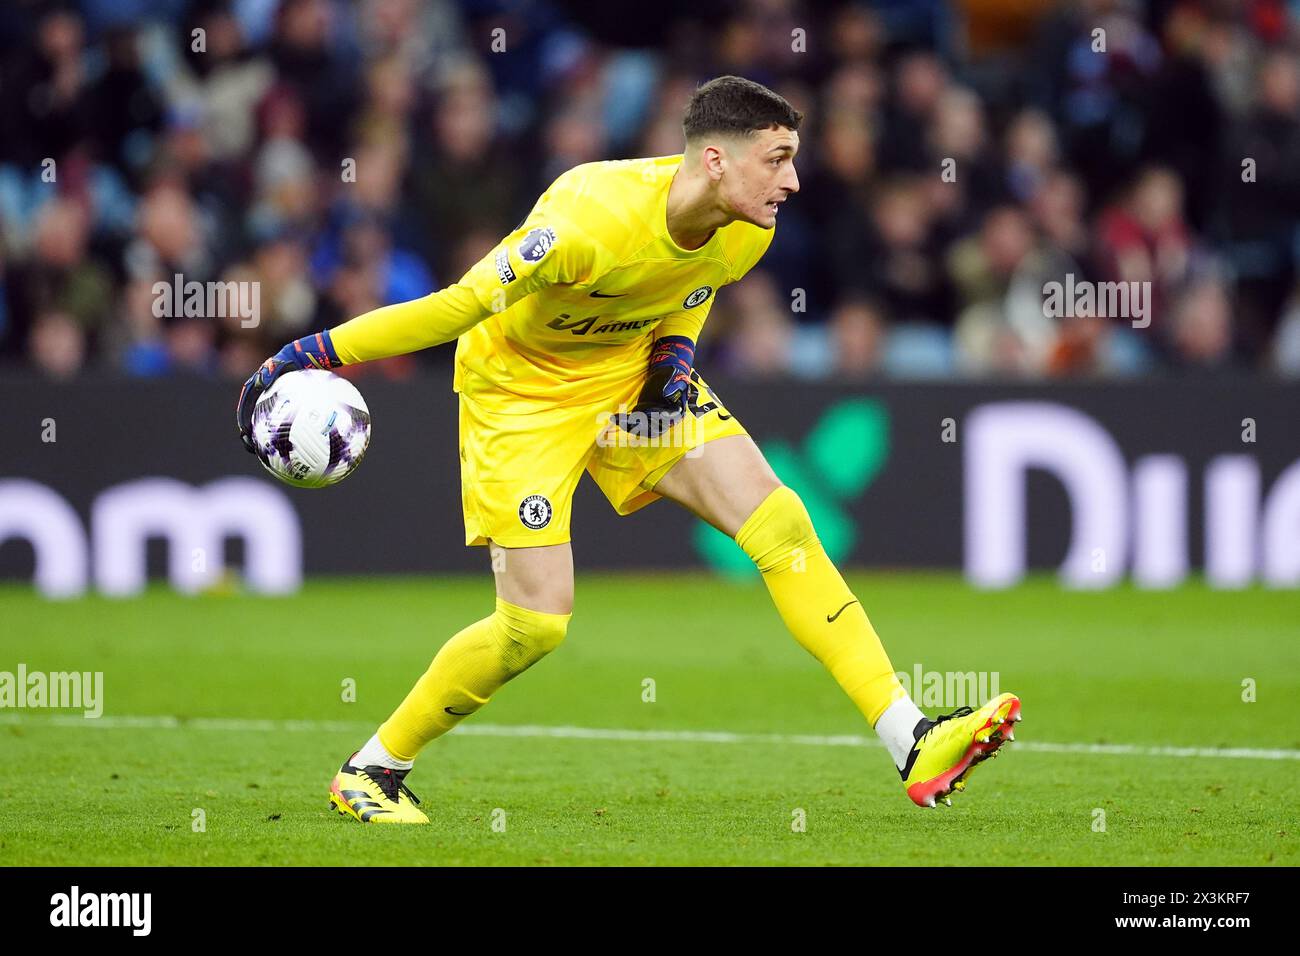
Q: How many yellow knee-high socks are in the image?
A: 2